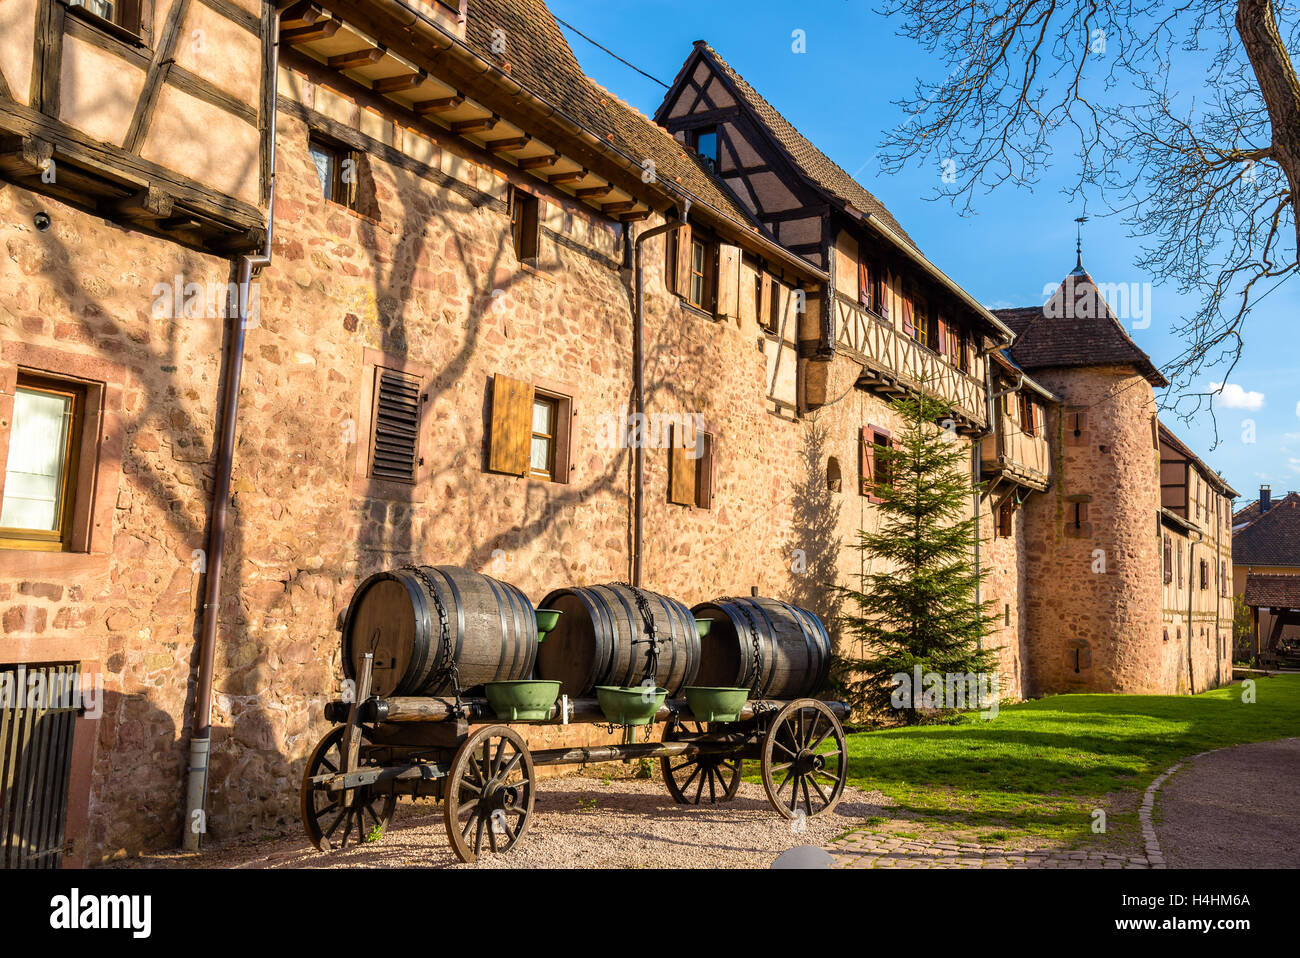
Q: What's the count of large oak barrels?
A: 3